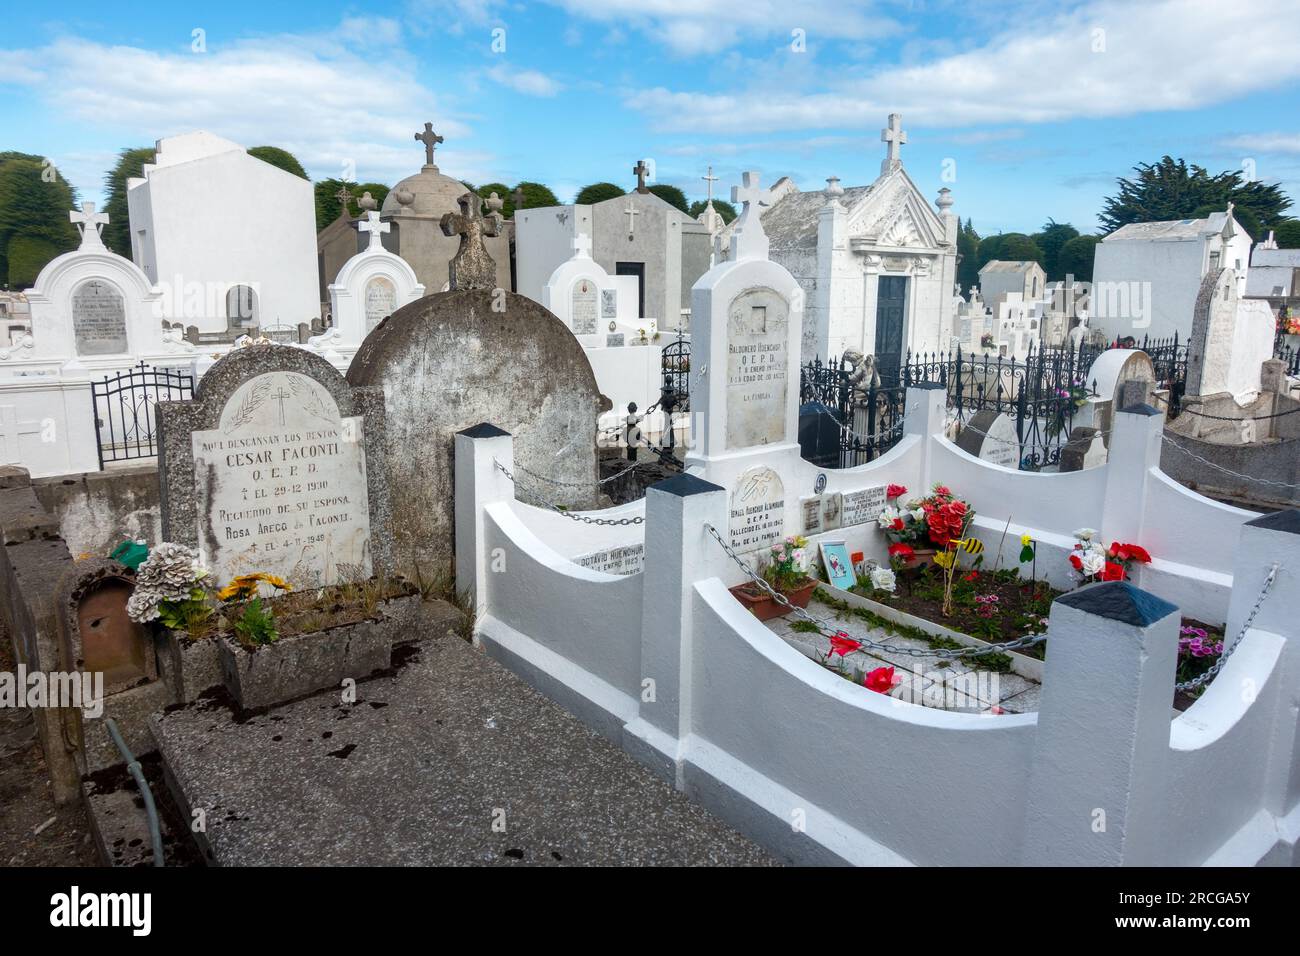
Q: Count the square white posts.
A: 6